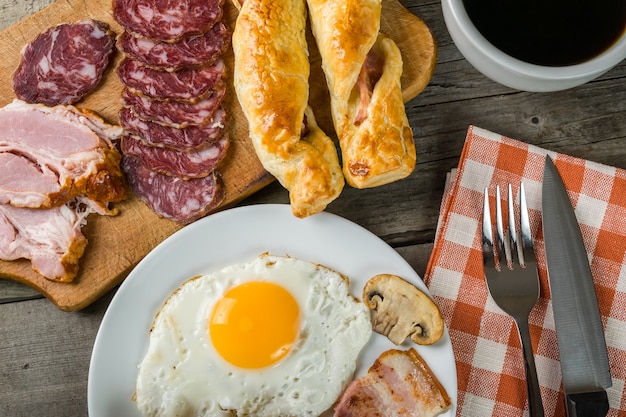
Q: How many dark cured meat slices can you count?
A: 8